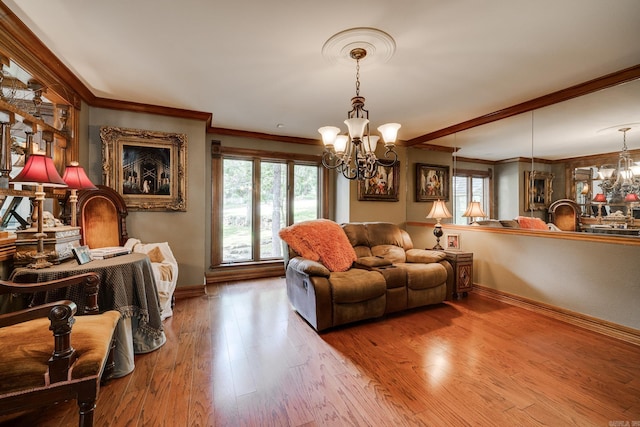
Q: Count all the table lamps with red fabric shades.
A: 2